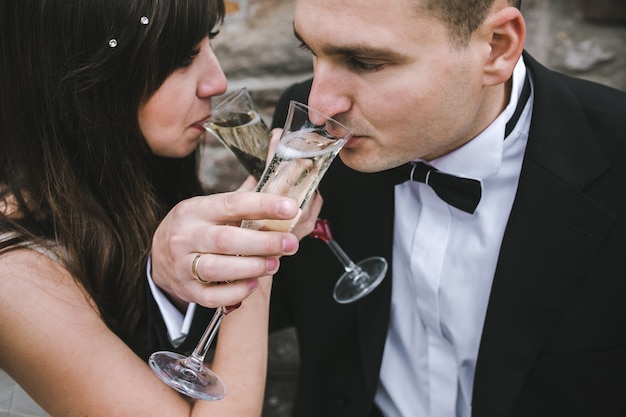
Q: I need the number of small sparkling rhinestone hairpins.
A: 2